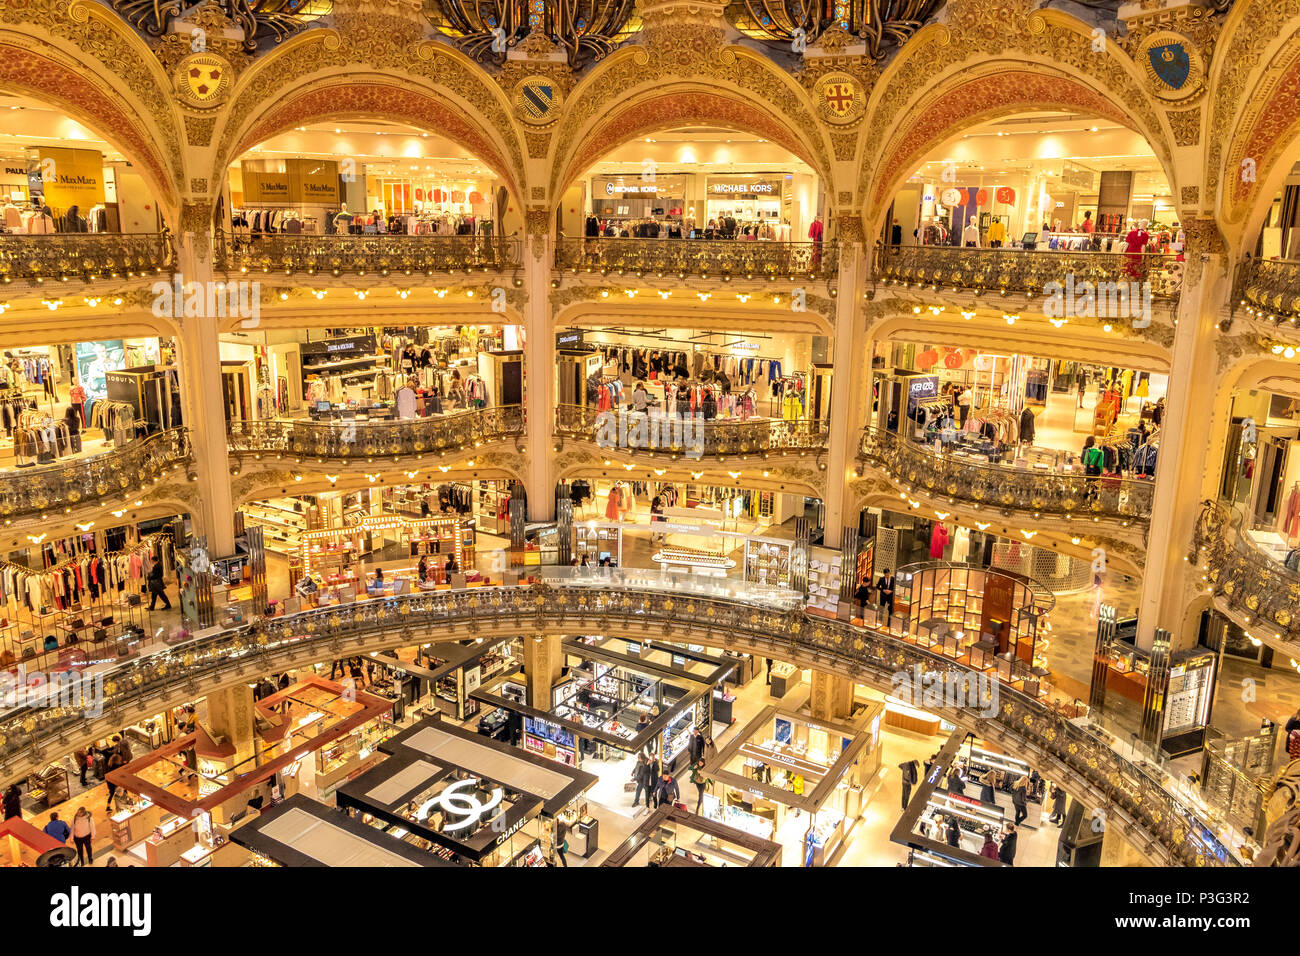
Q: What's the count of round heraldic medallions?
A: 4